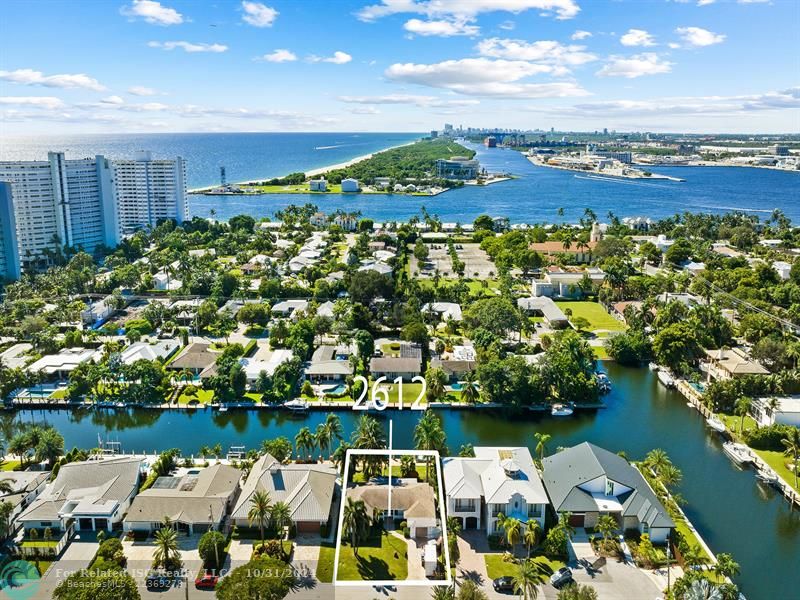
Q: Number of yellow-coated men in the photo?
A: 0